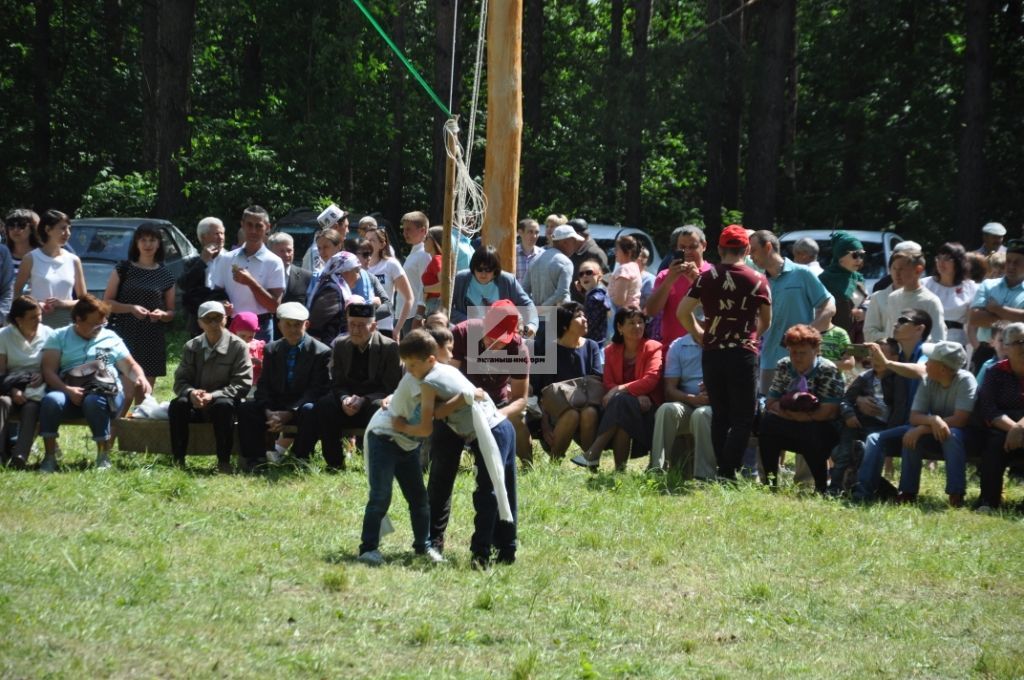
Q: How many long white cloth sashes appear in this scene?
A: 2